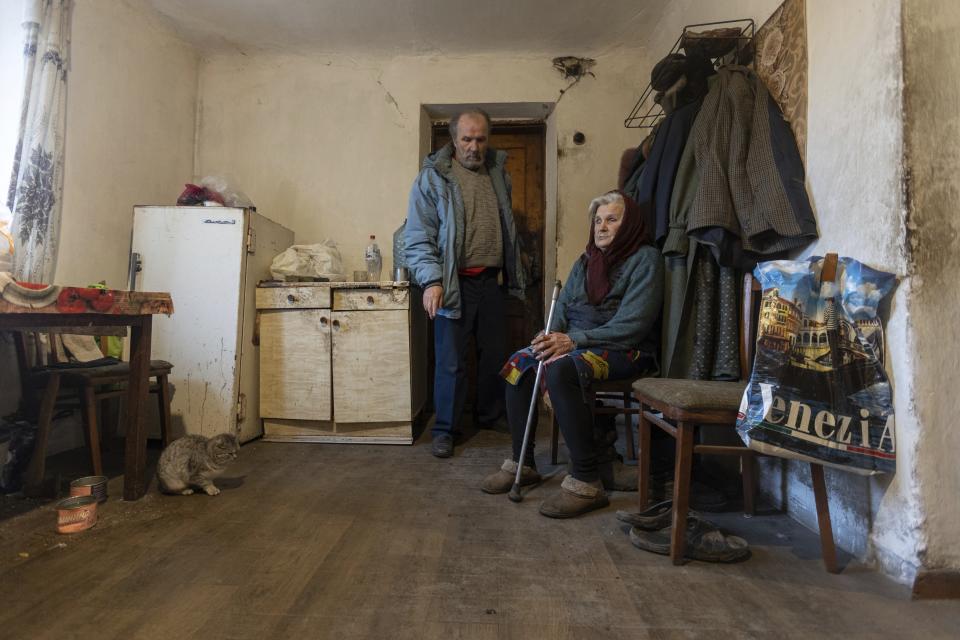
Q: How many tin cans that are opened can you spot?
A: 2